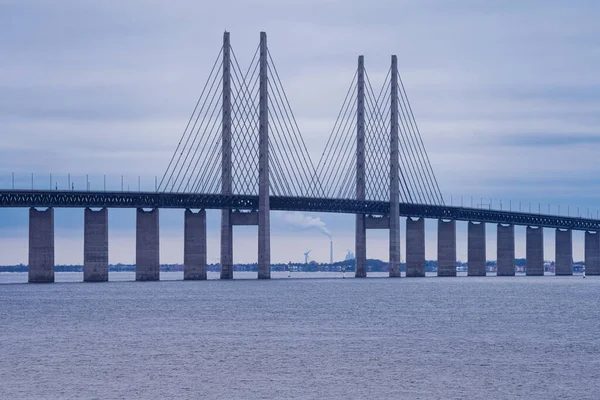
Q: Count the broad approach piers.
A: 11